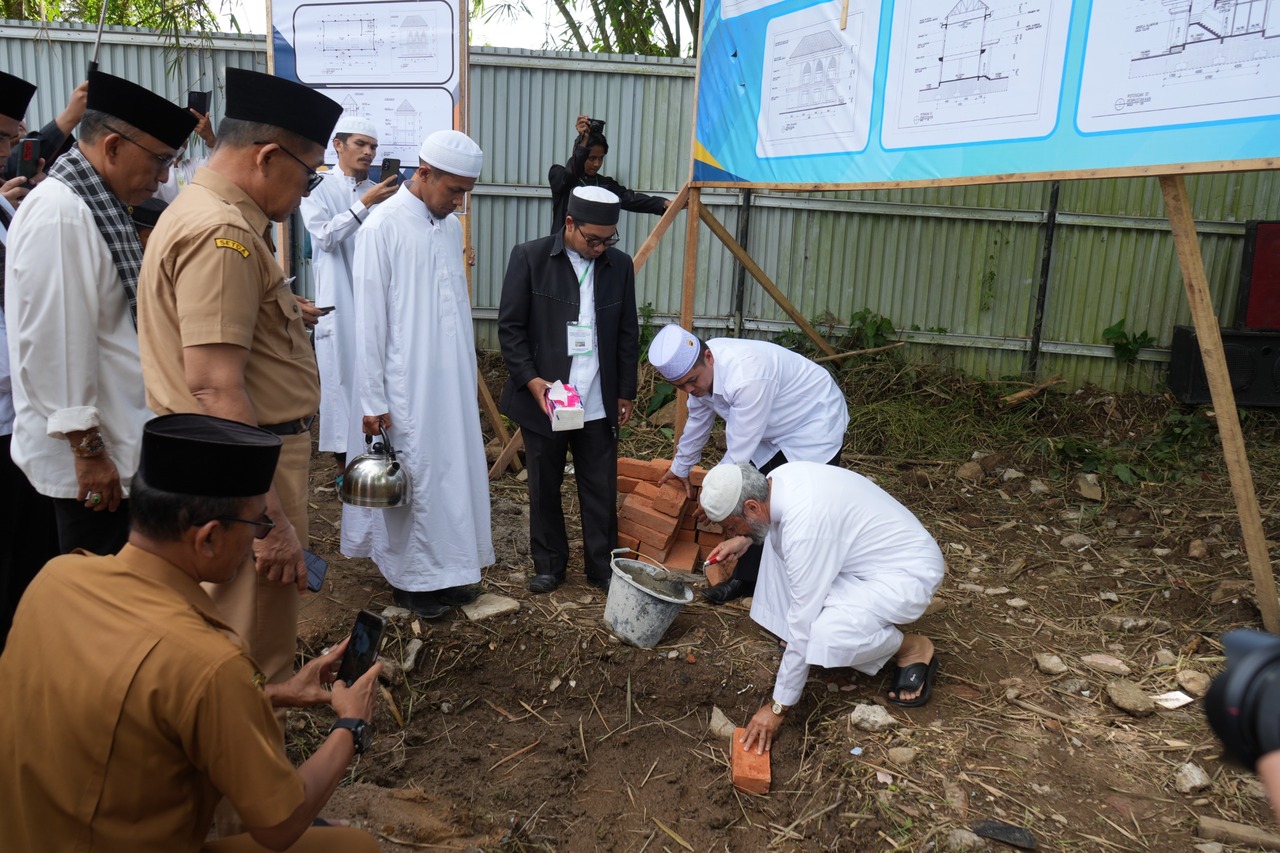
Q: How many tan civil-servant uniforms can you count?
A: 2